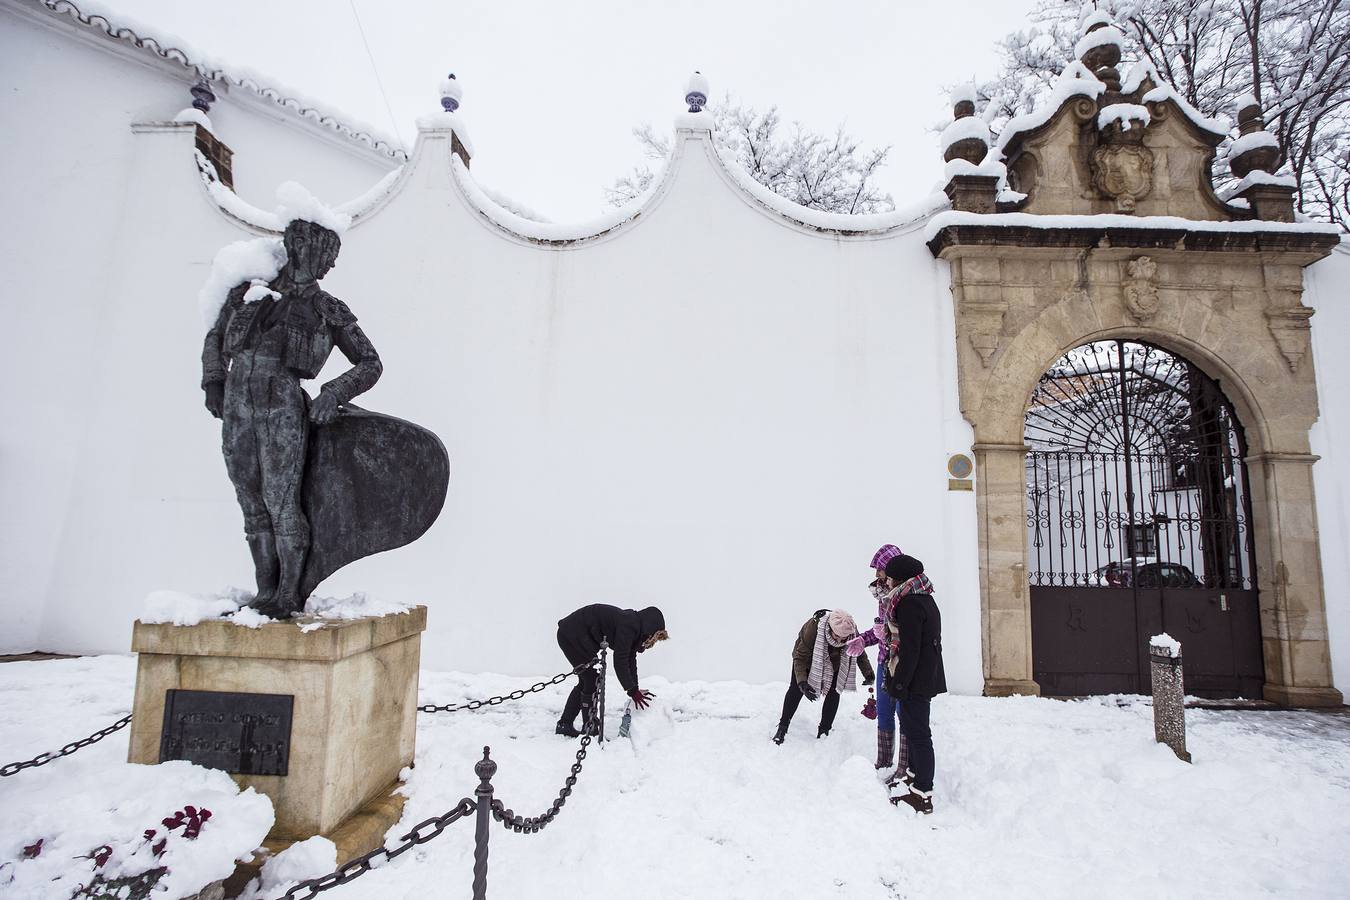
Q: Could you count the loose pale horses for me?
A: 0